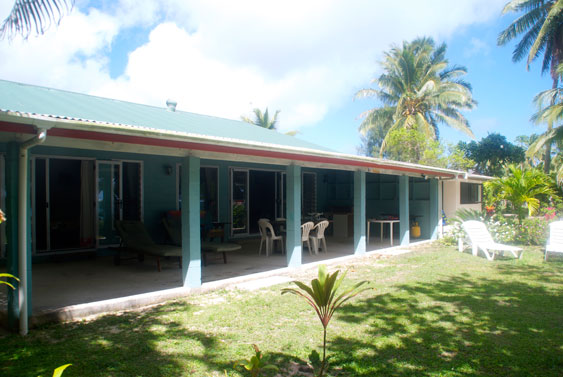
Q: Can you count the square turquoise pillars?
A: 6